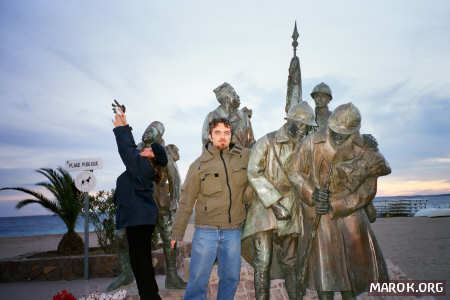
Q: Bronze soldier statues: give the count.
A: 5